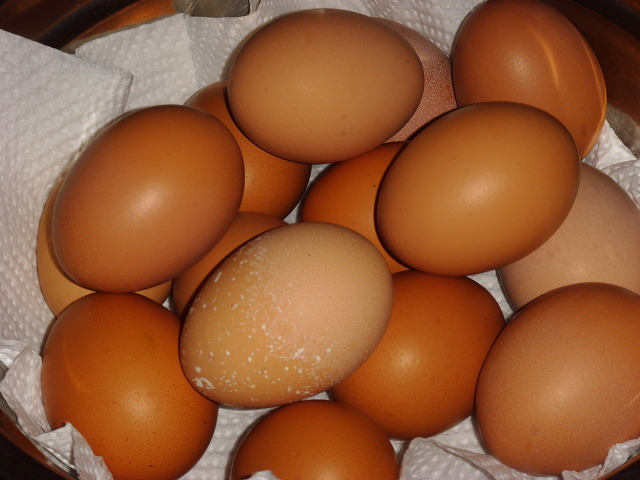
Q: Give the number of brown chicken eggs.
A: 15